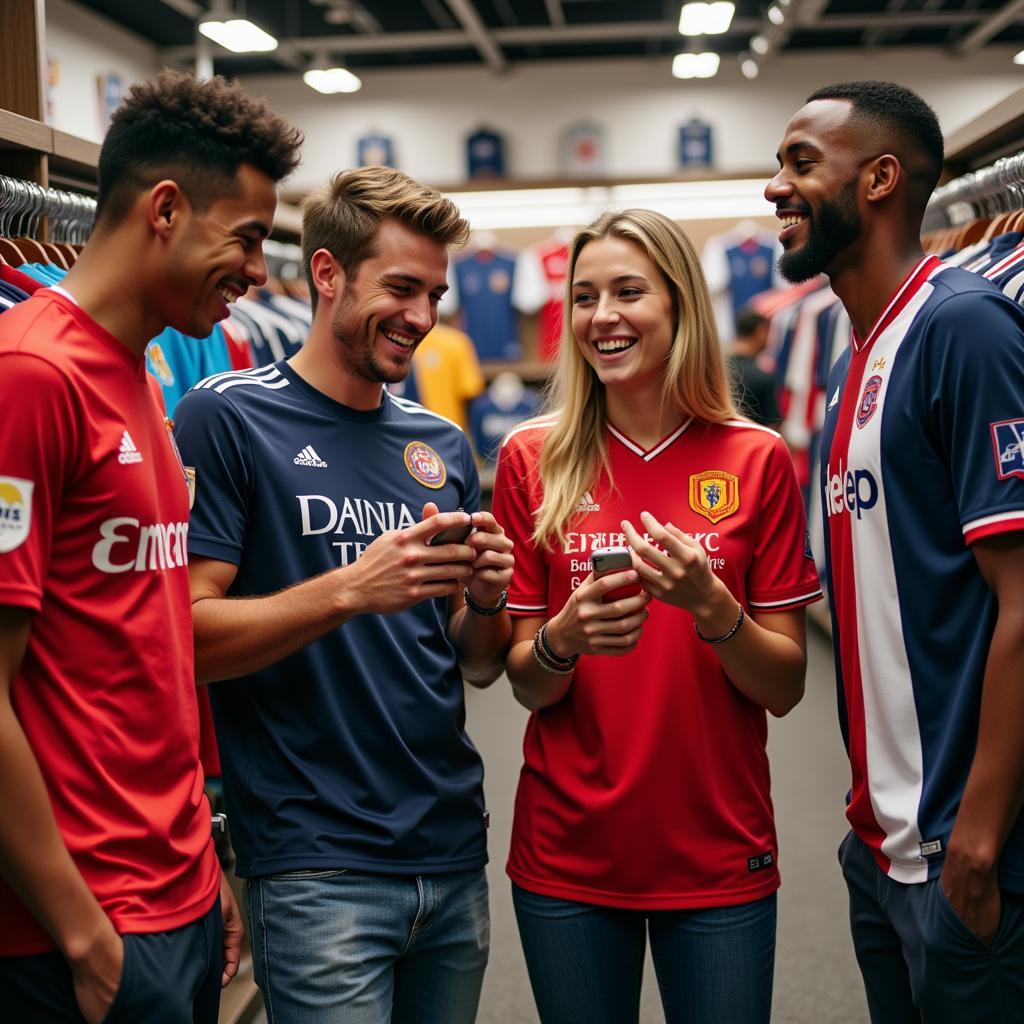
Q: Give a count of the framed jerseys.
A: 4